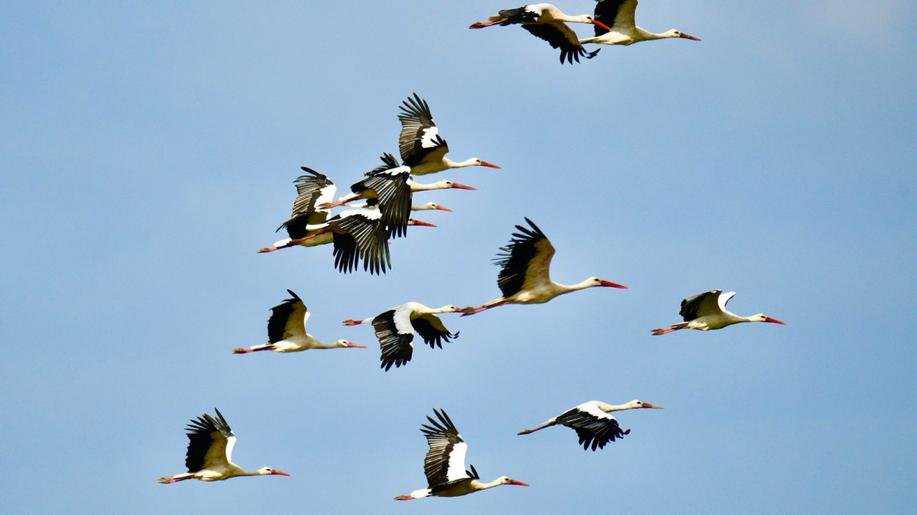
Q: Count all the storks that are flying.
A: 13